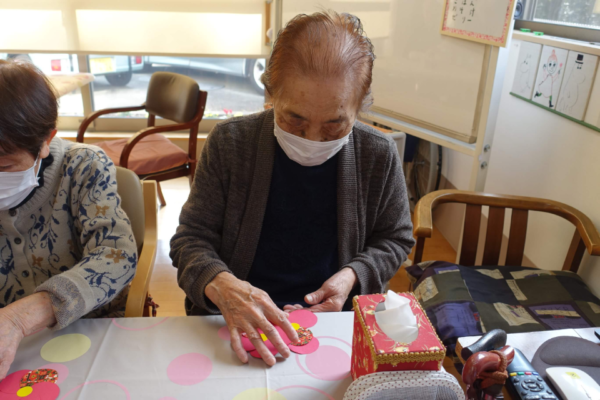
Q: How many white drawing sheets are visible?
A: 3